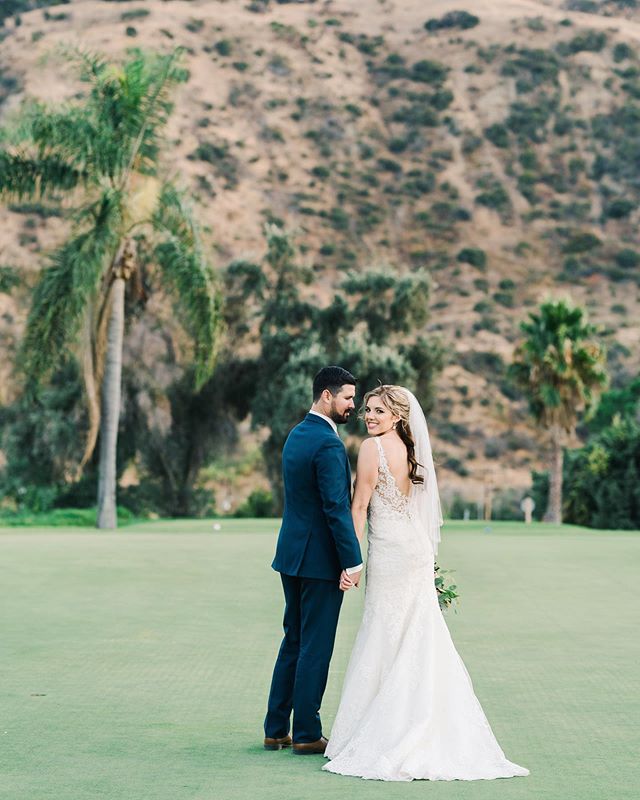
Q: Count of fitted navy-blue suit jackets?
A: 1